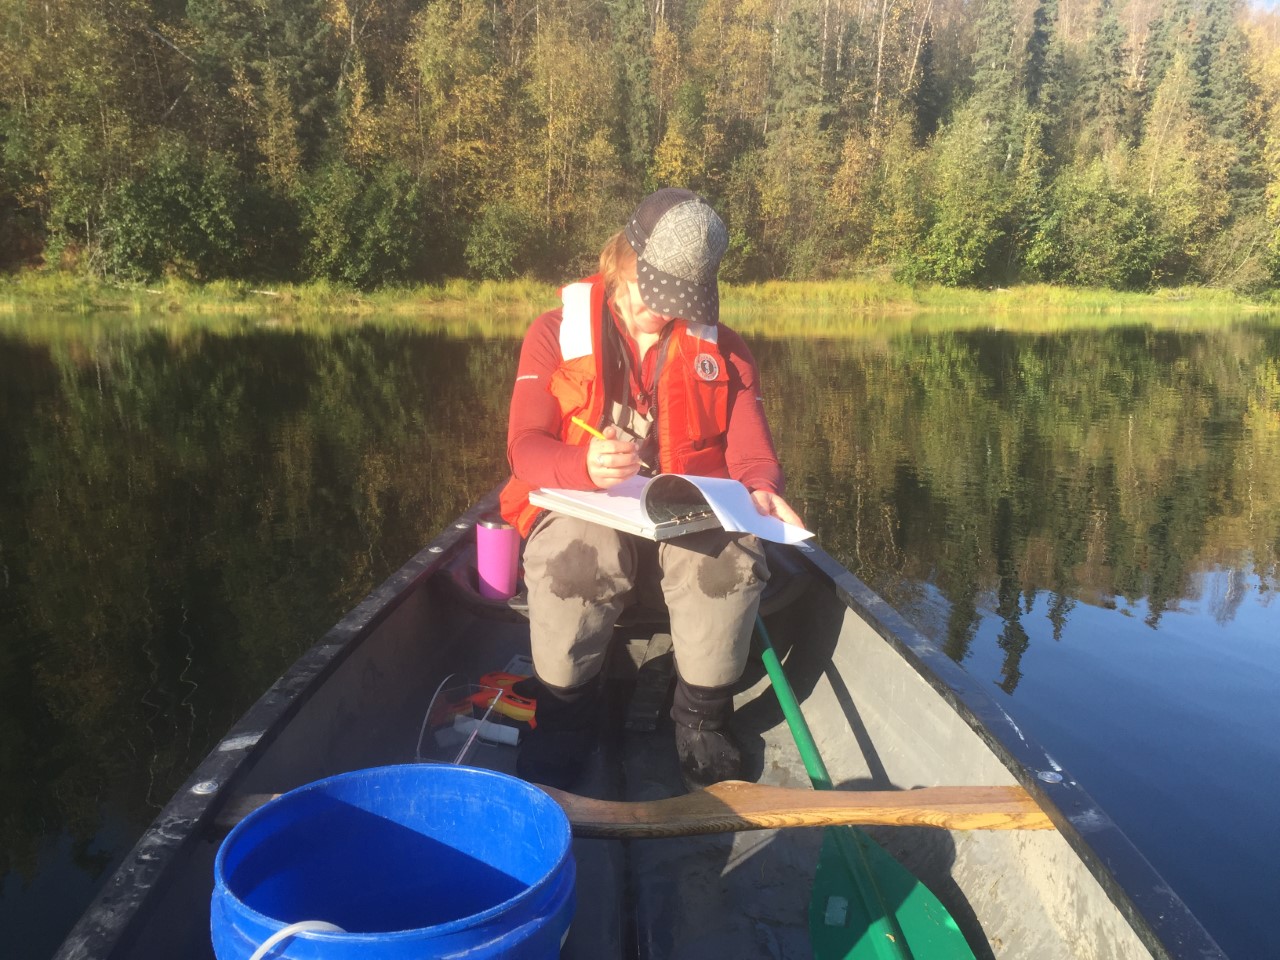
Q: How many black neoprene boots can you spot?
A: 2